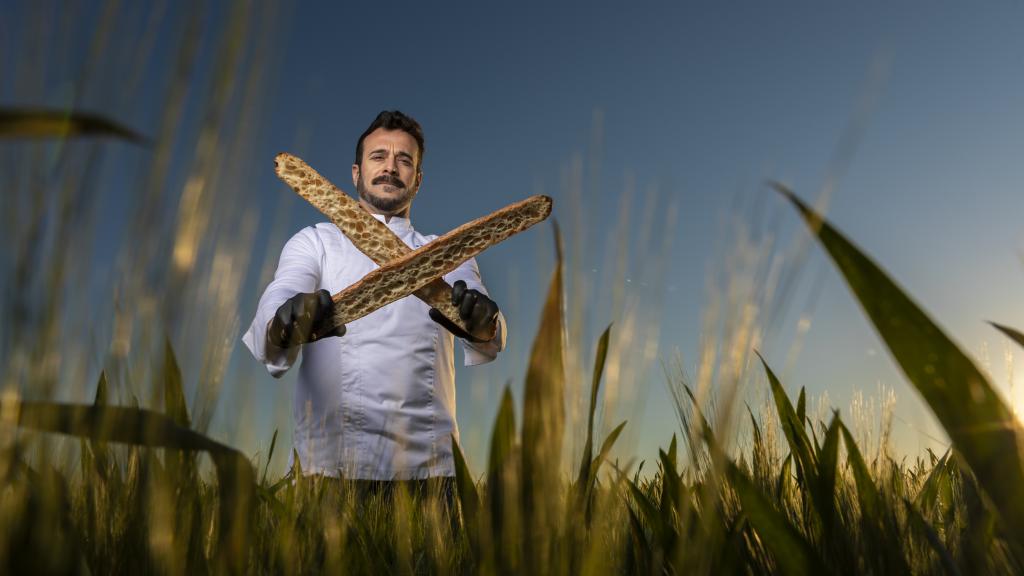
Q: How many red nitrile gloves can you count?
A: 0